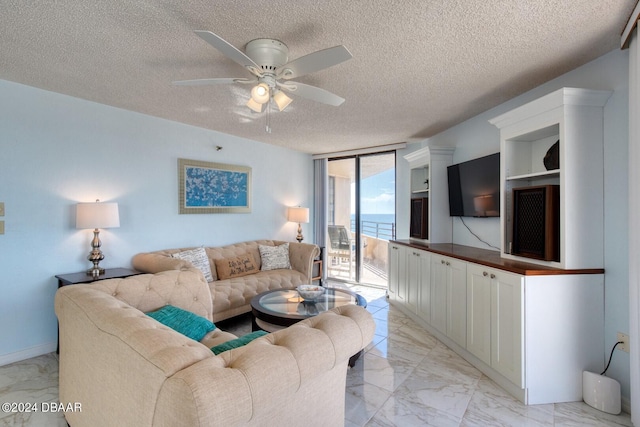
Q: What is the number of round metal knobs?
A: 8